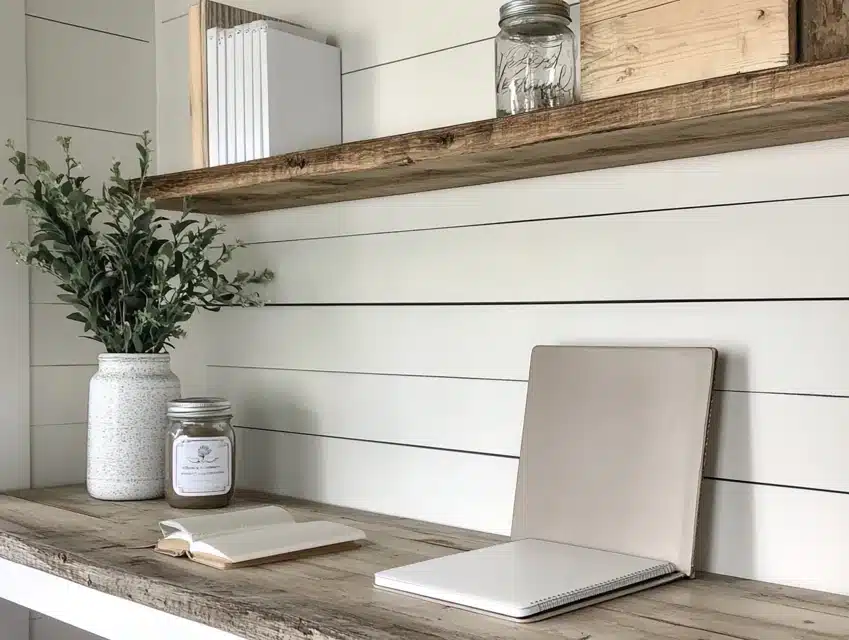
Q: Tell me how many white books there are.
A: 7